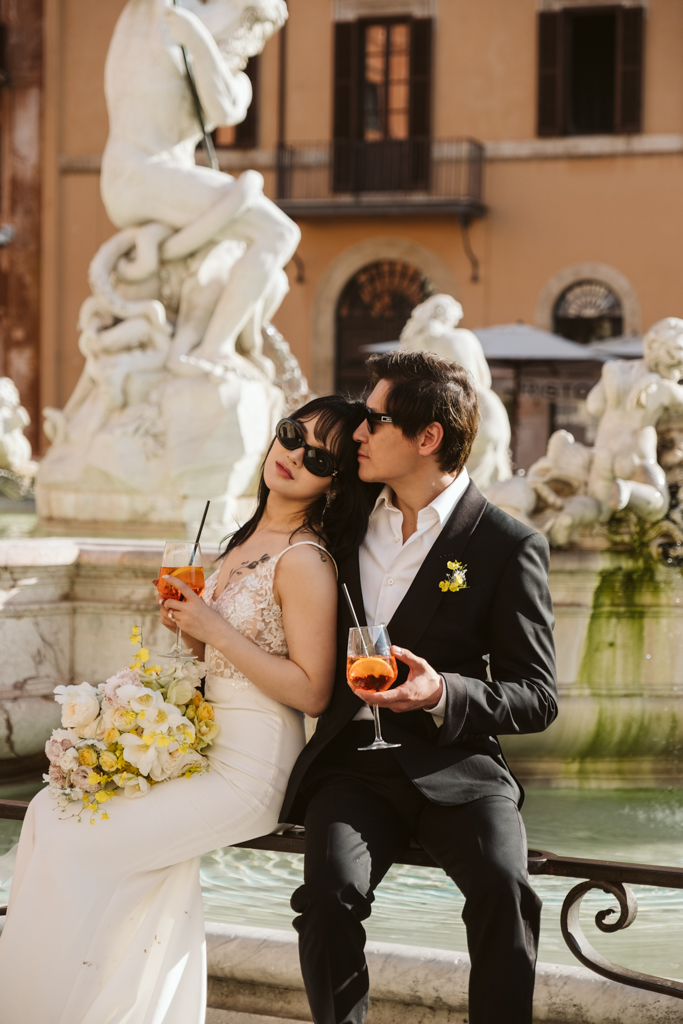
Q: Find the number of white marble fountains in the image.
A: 1